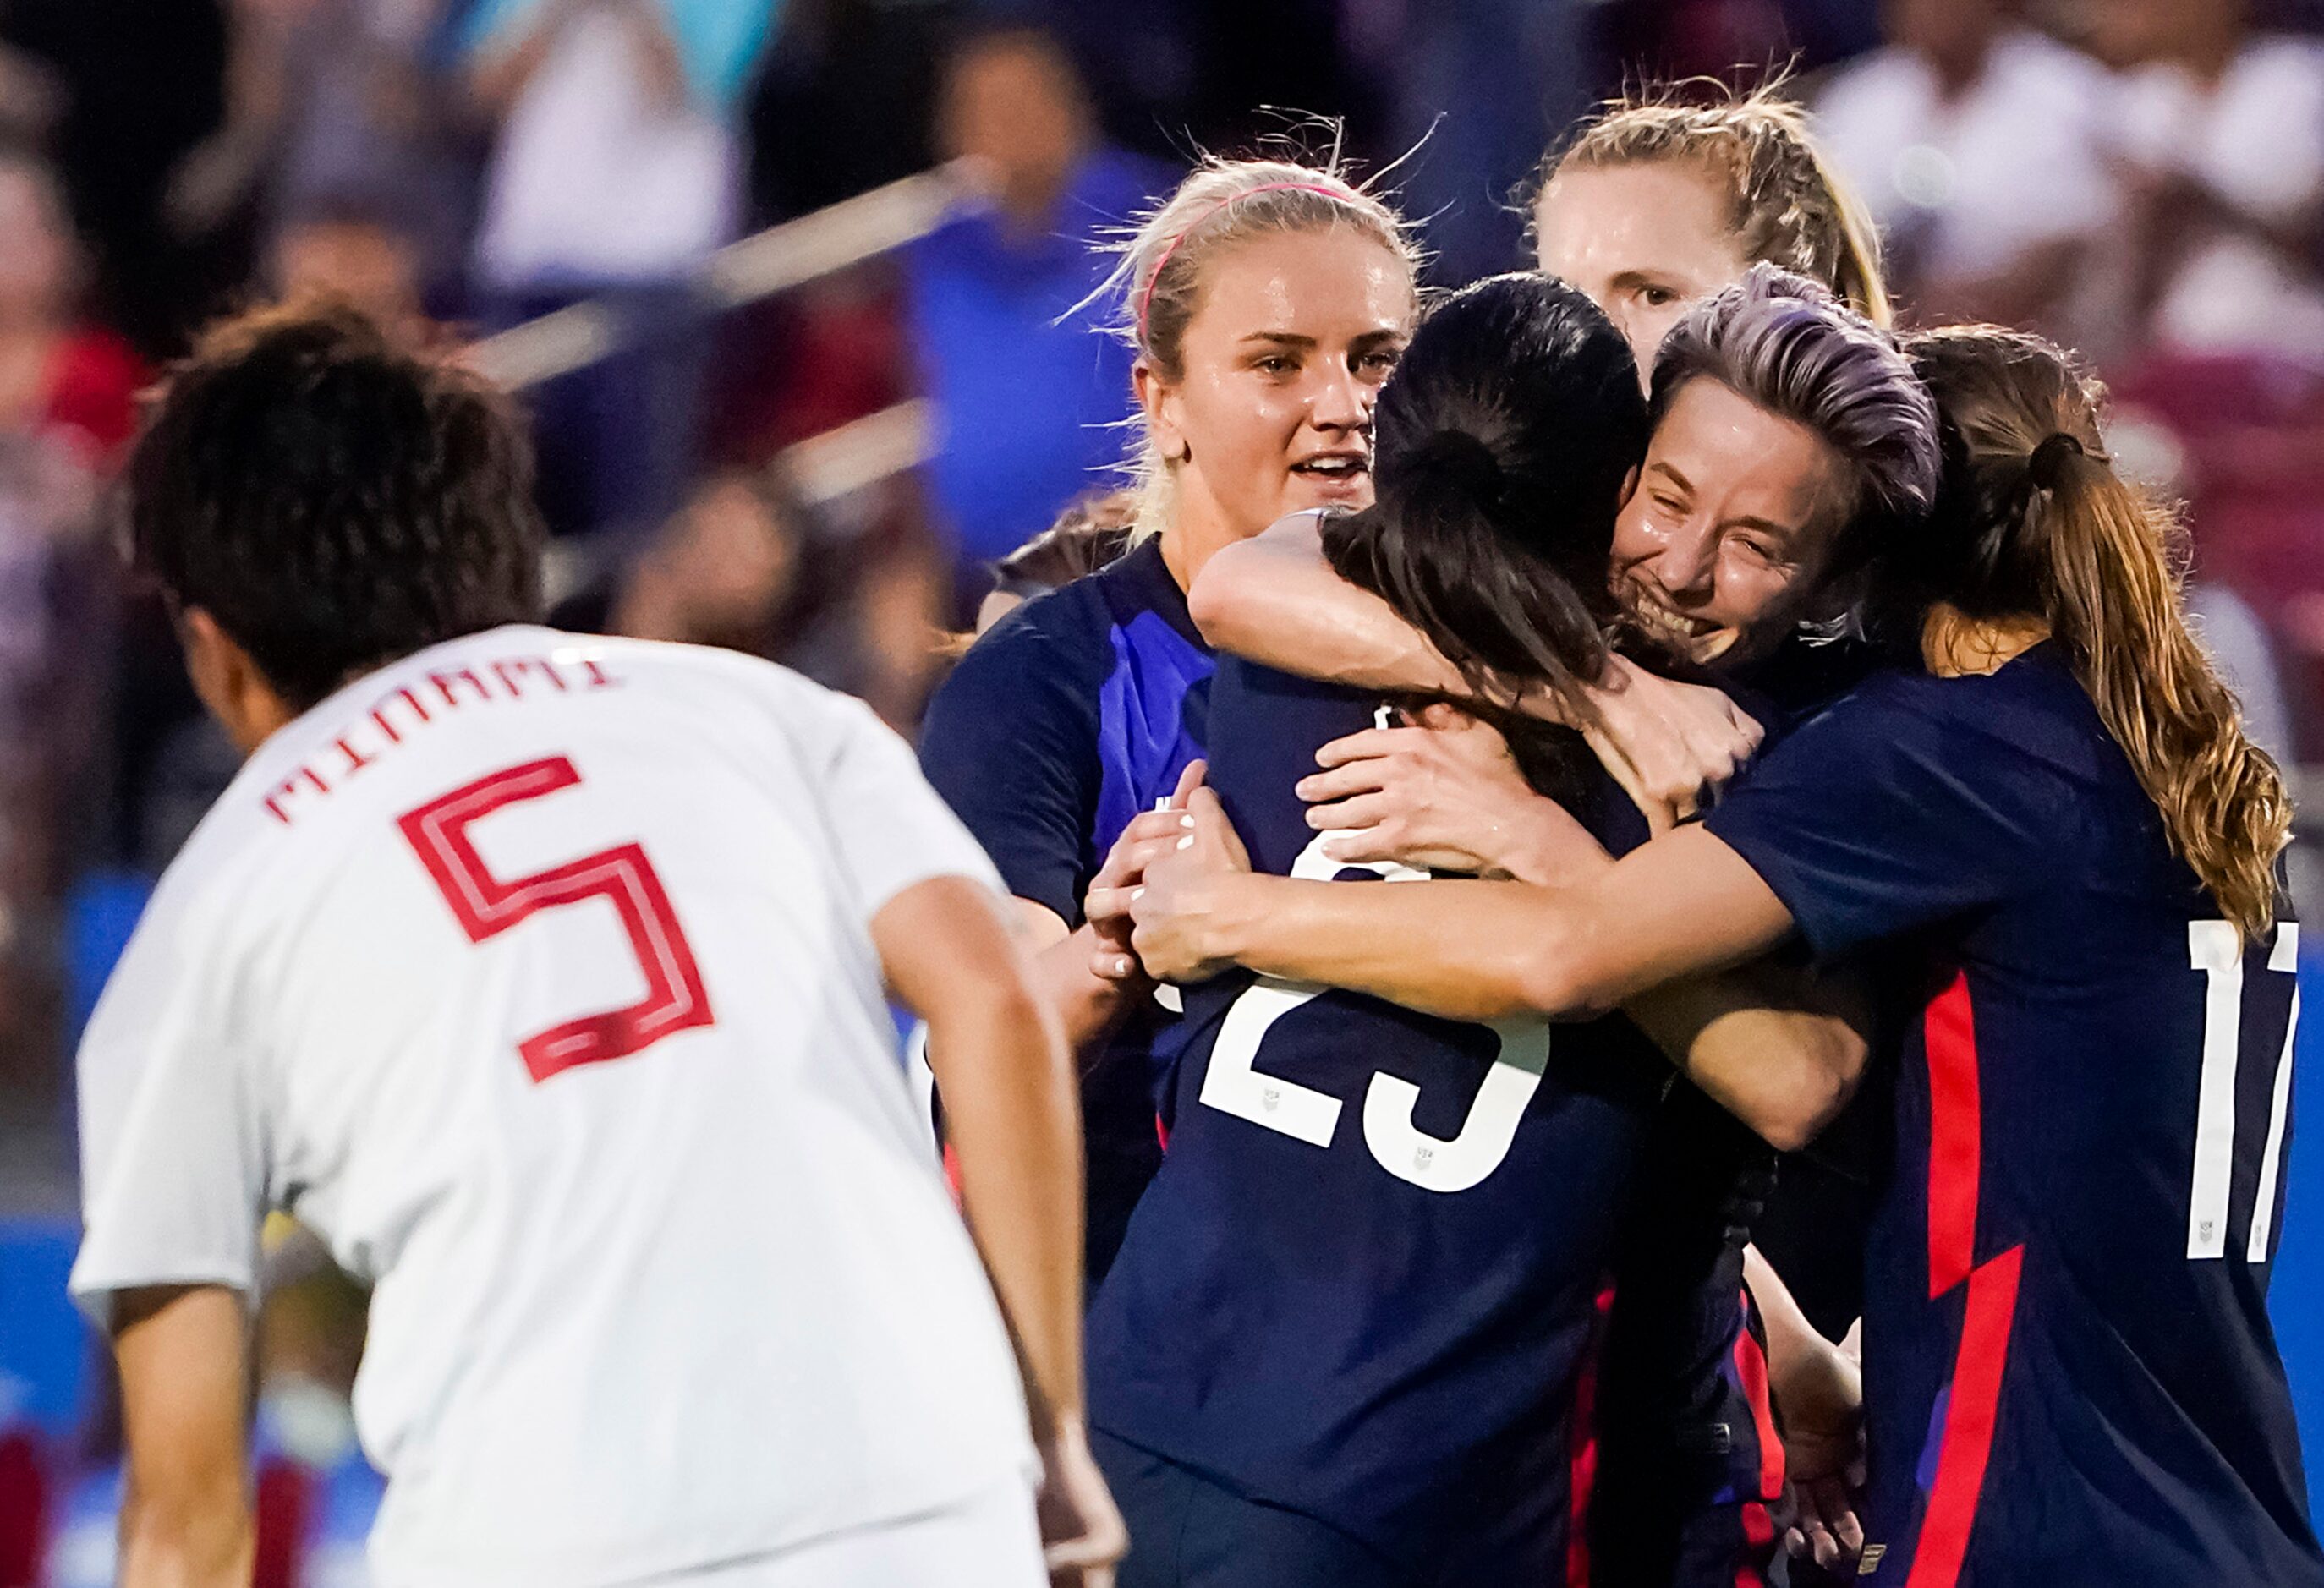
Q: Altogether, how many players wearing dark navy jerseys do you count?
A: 5